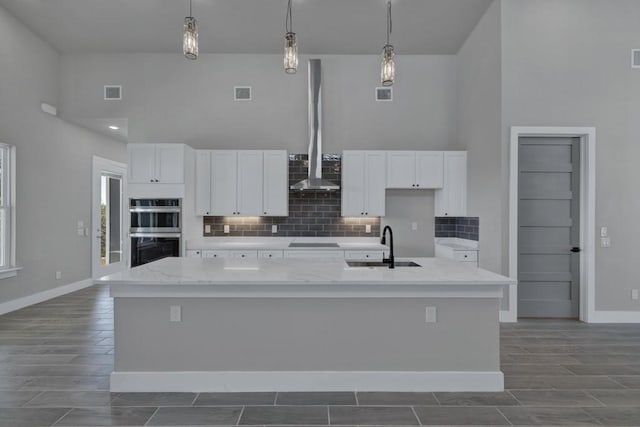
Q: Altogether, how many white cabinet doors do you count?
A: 11